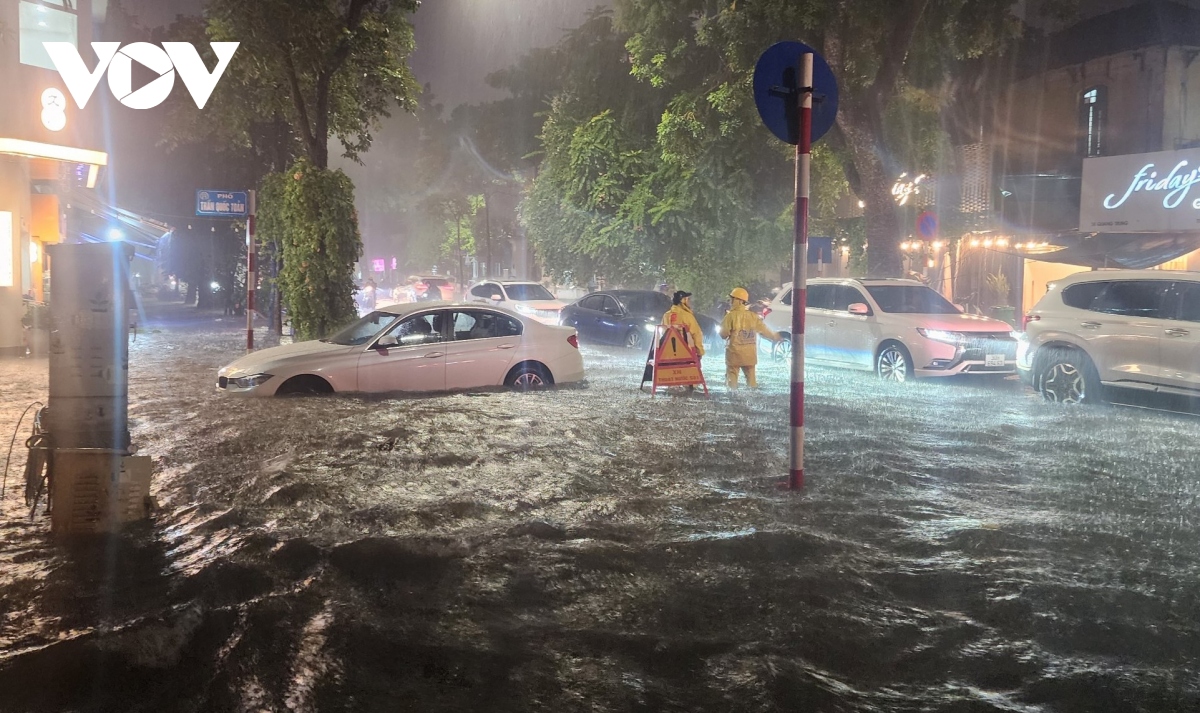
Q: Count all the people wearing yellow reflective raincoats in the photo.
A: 2